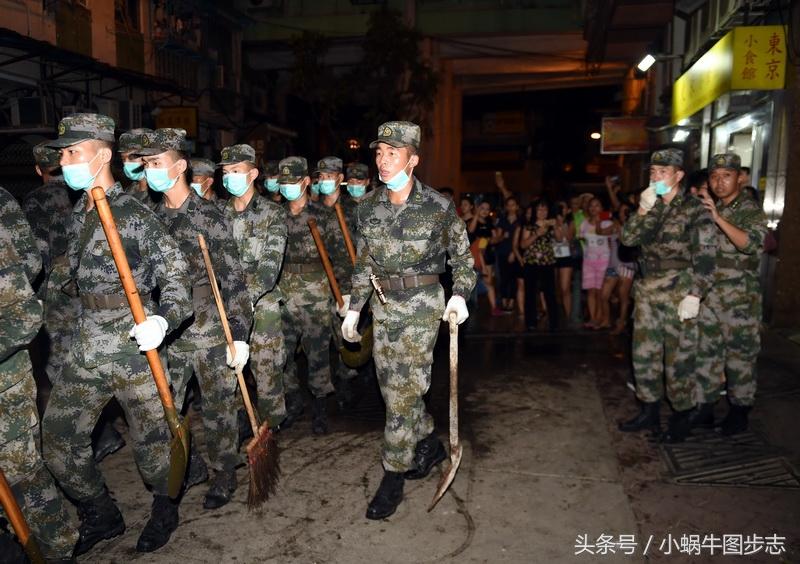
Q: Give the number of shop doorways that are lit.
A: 1